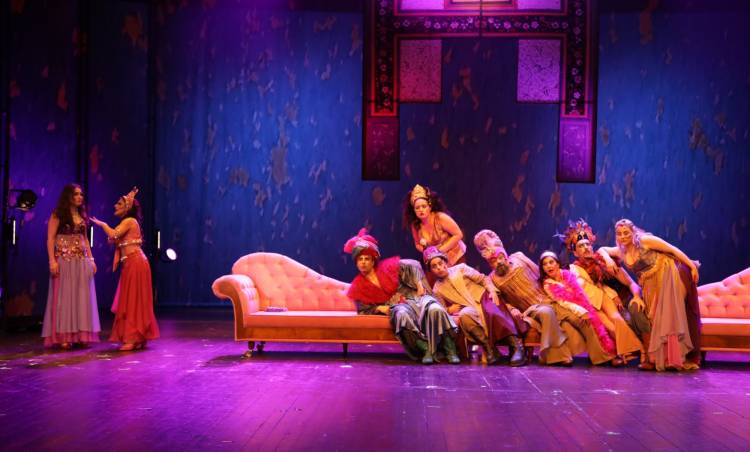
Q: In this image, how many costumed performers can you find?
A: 9